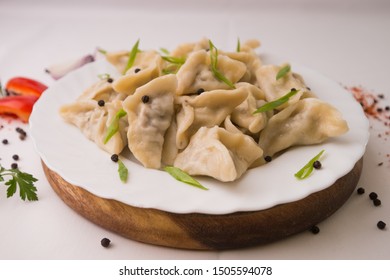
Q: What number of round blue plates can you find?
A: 0